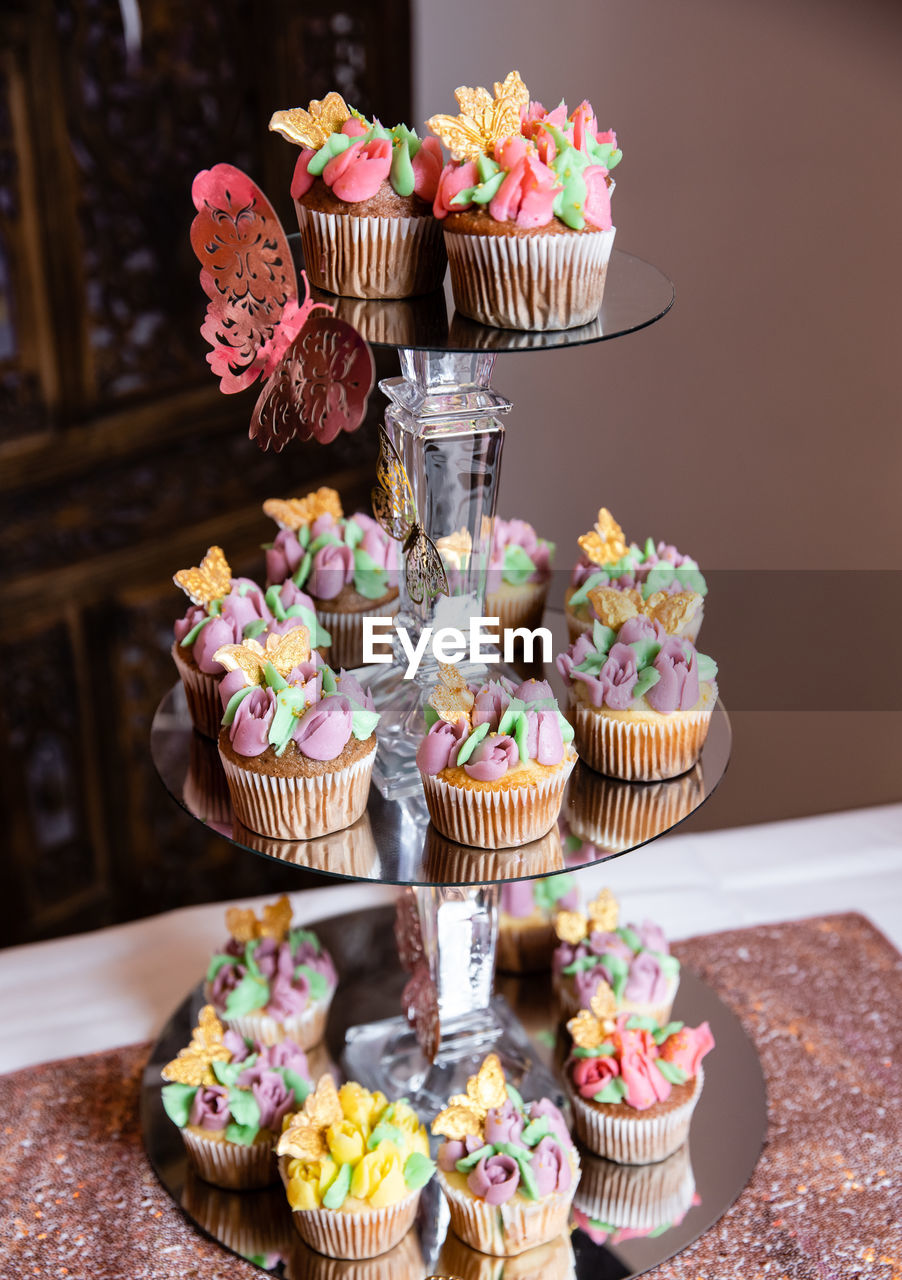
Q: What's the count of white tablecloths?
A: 1